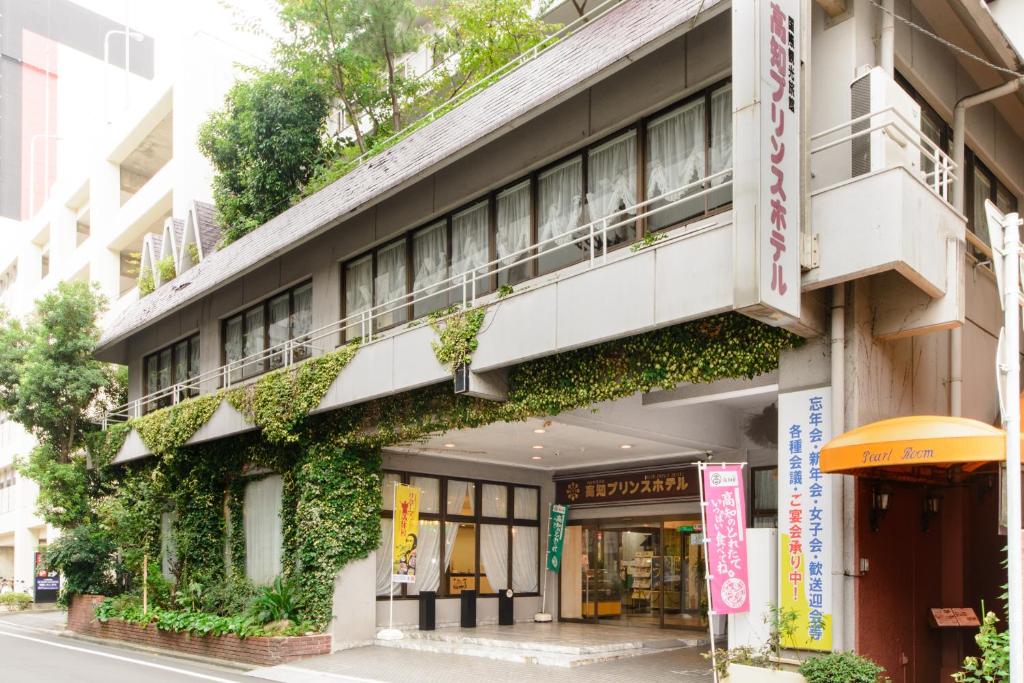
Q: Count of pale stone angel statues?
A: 0